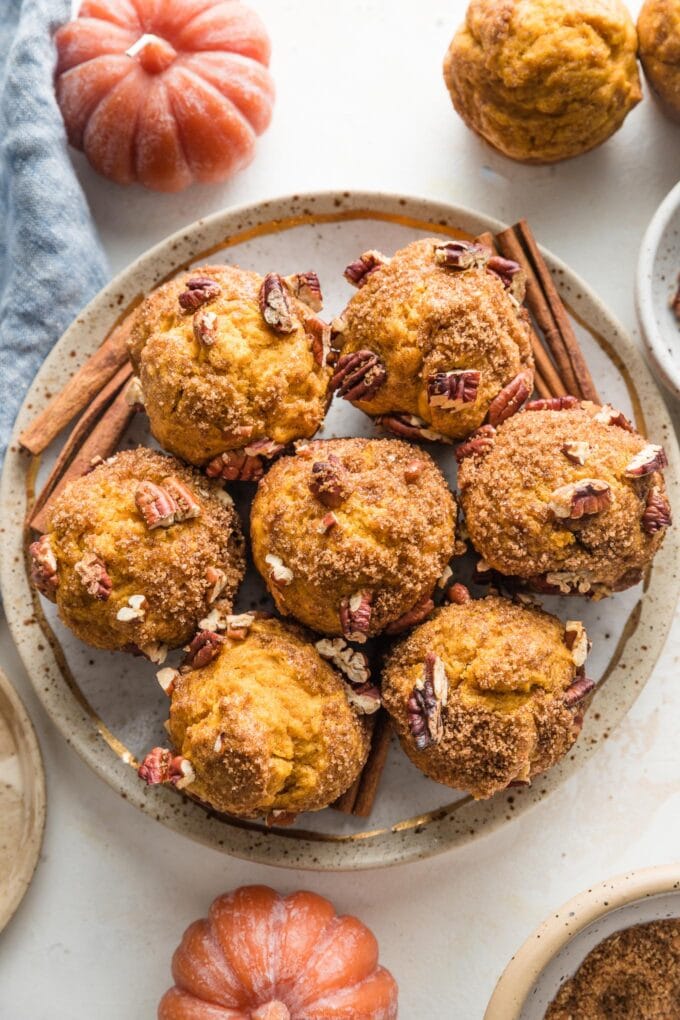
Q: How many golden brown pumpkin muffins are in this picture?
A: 9